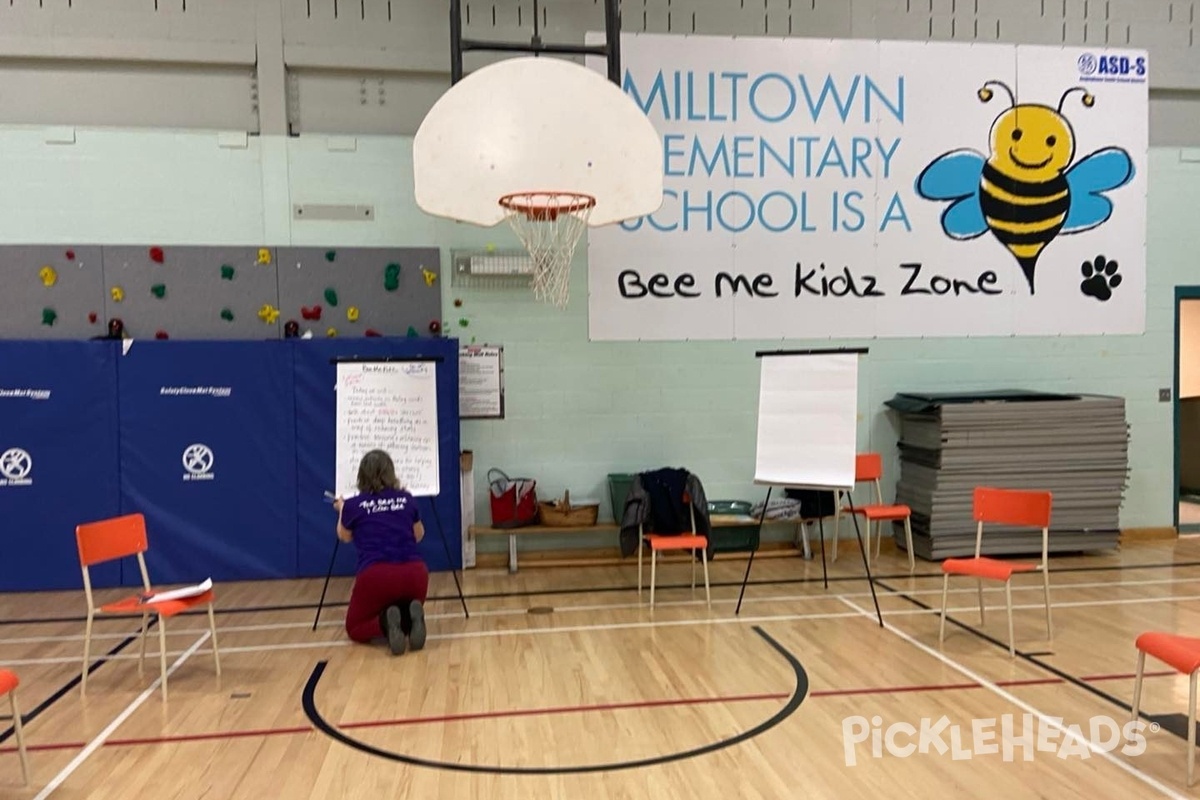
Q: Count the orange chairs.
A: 6